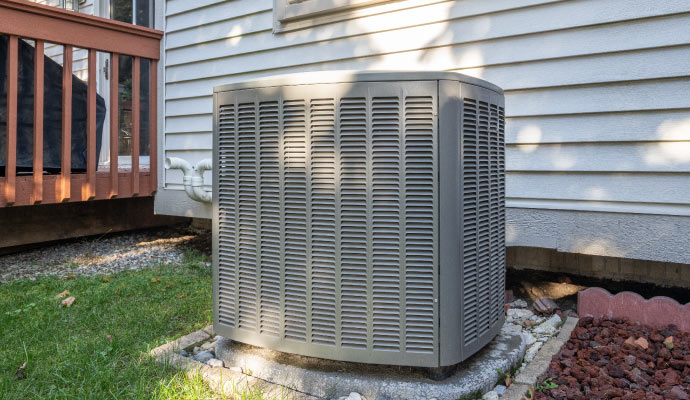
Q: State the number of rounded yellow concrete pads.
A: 0